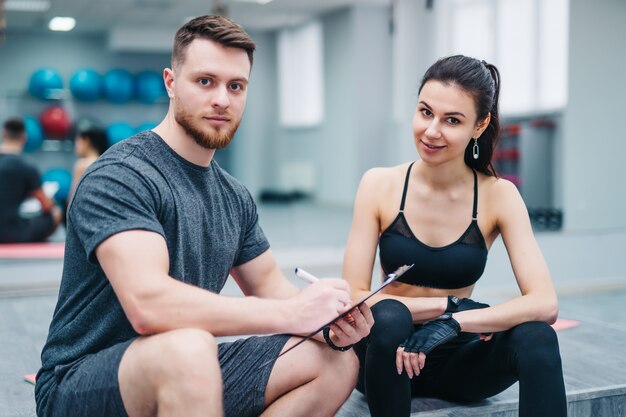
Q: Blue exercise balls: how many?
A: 8